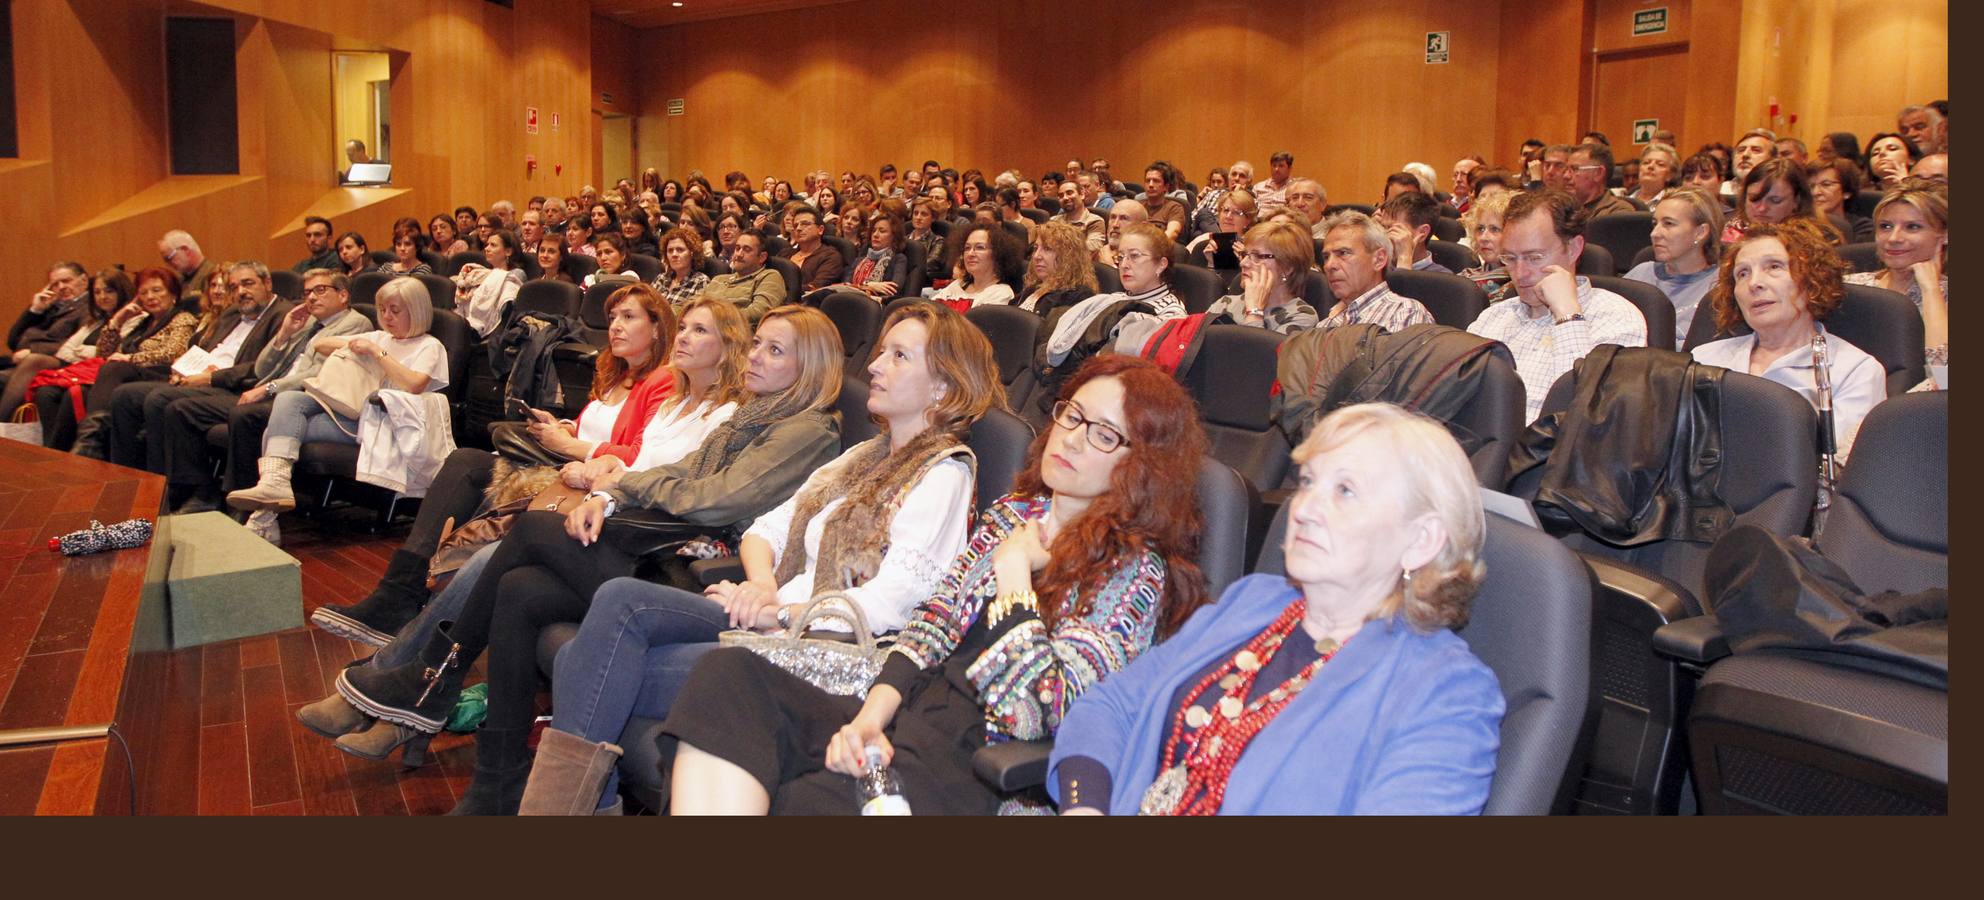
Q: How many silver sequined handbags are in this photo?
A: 1